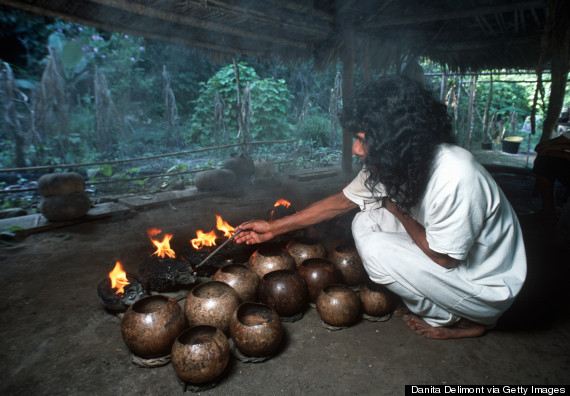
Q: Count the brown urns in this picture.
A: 12